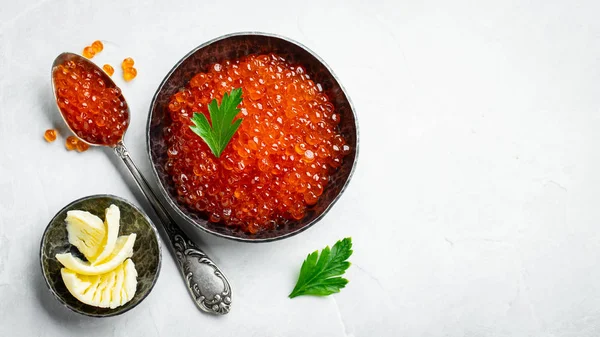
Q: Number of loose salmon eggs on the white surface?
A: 8